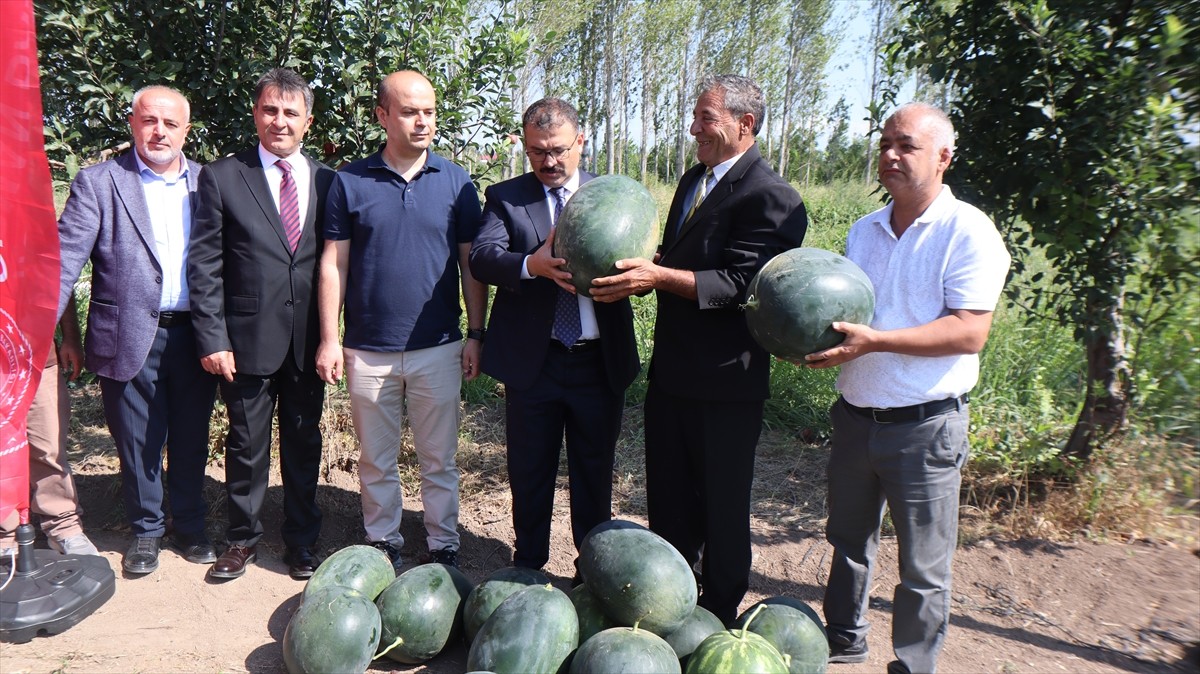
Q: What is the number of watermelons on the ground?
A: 11